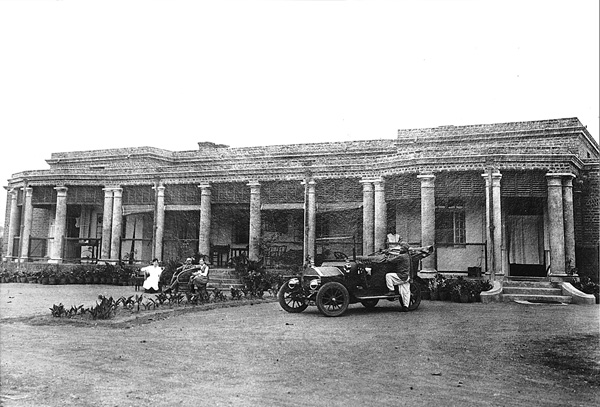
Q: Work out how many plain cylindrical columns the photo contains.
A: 15